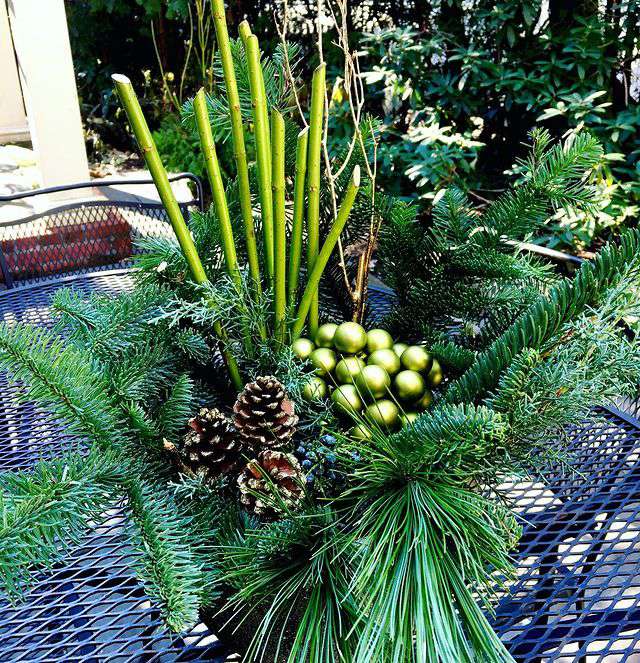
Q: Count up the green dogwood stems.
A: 9